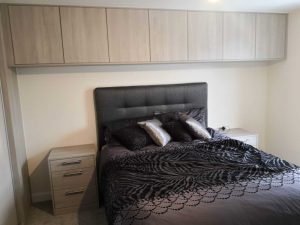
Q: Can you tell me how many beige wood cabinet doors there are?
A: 7